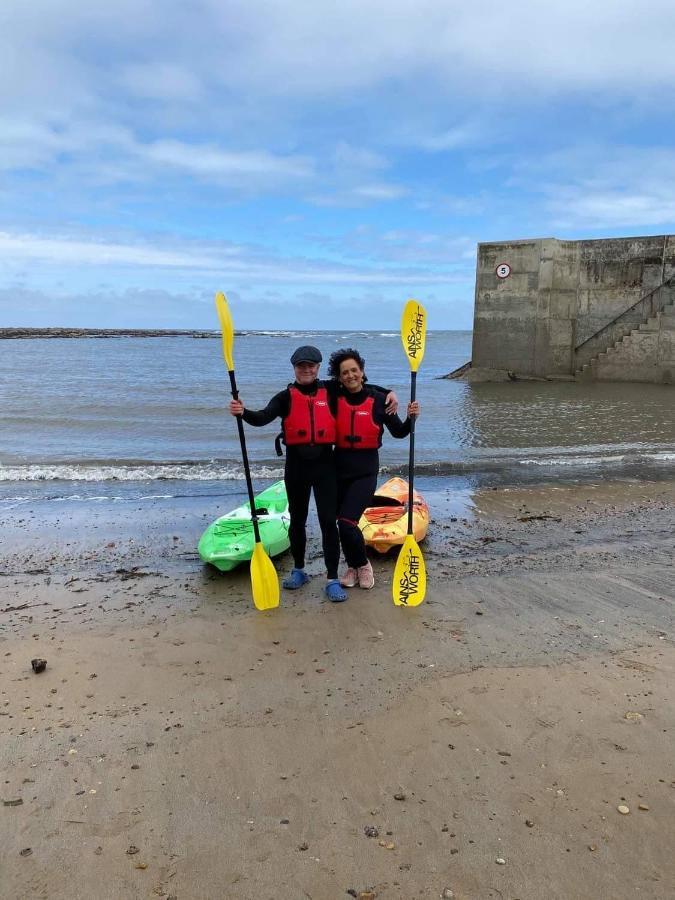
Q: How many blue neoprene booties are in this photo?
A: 0